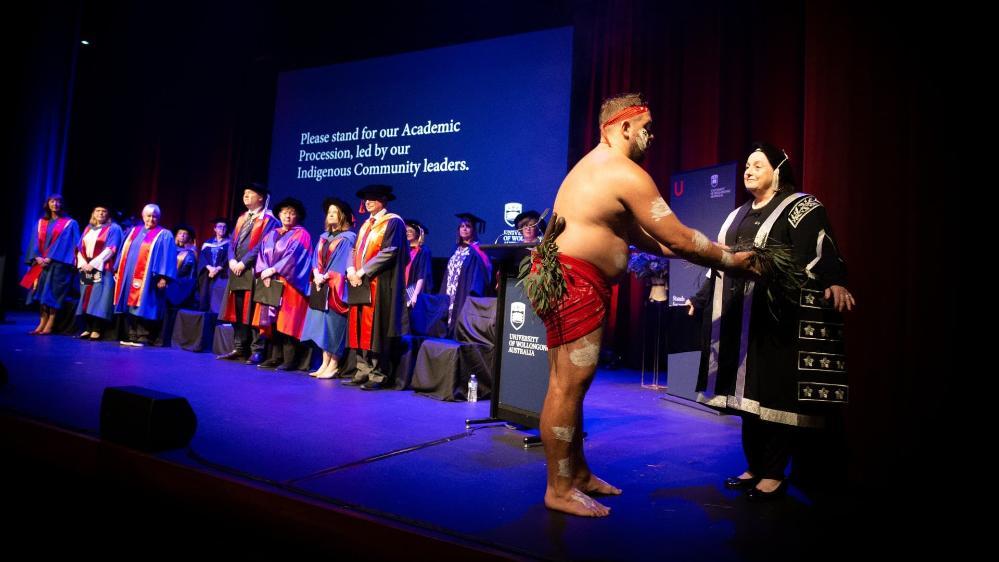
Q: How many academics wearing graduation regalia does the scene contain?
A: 13